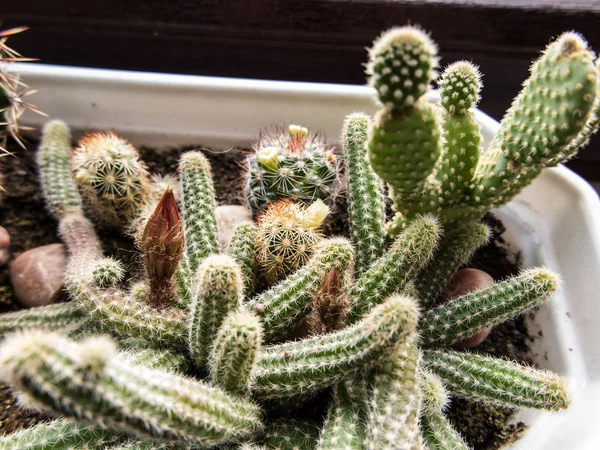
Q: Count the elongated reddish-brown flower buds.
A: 2